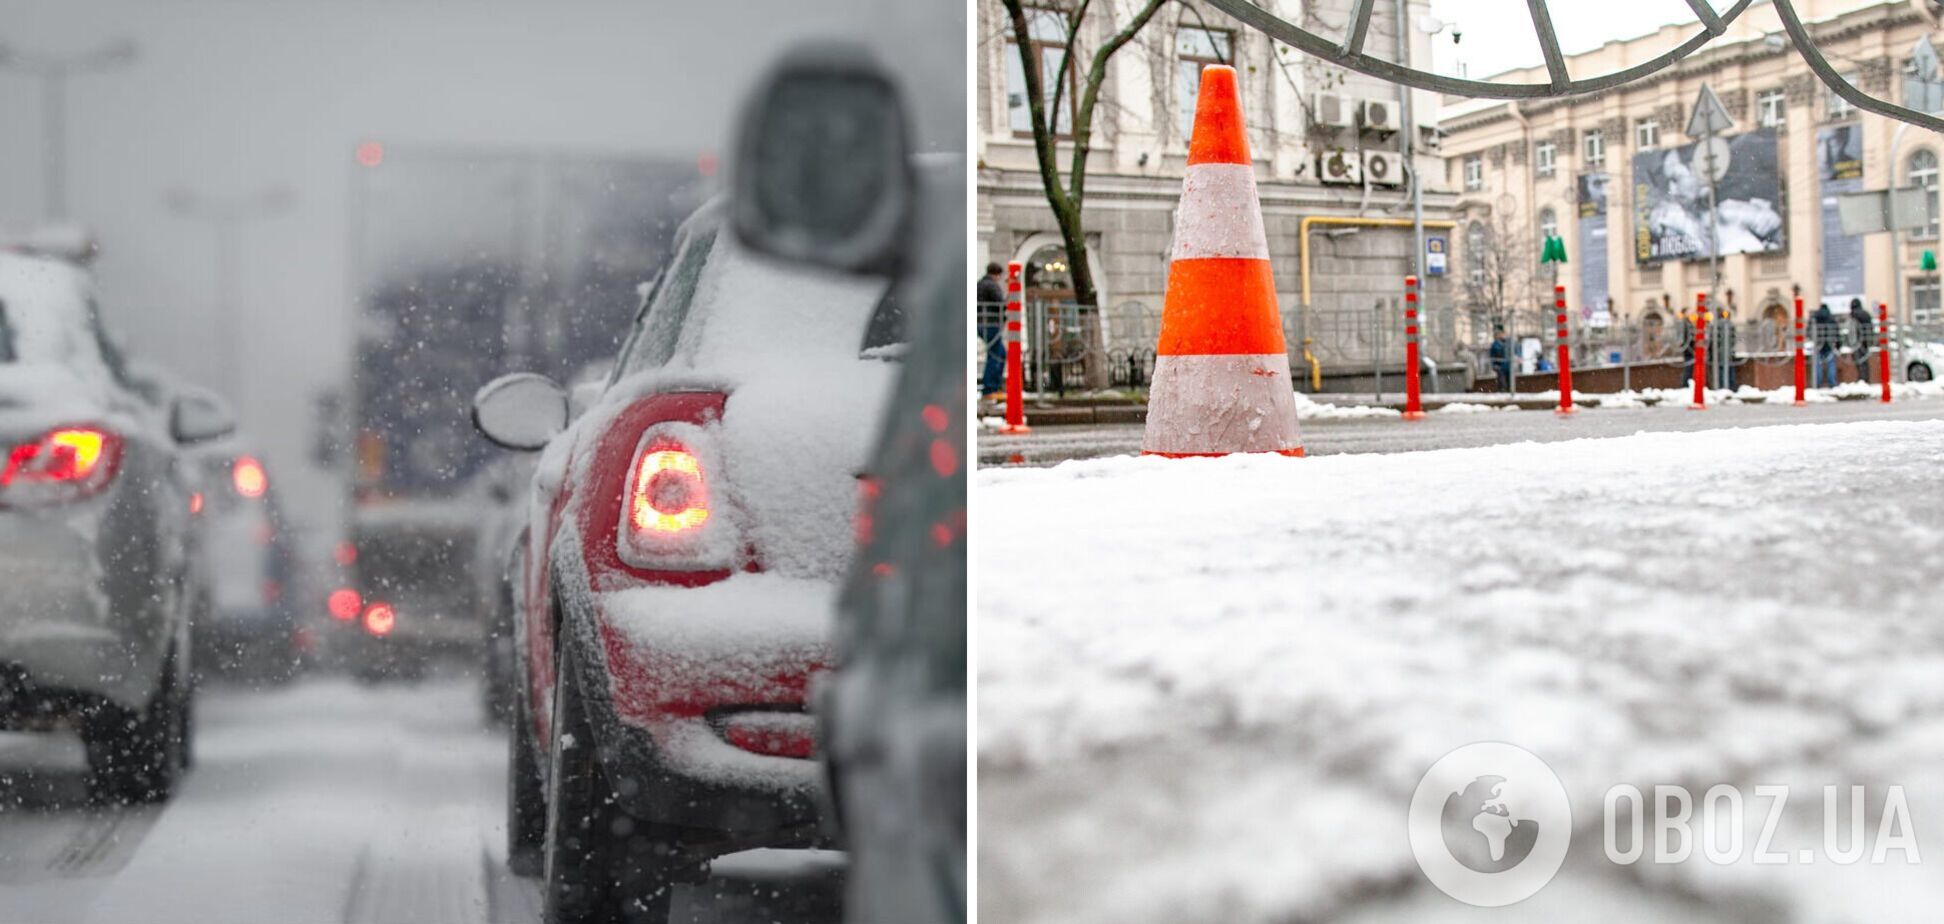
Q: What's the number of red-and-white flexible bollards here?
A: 6